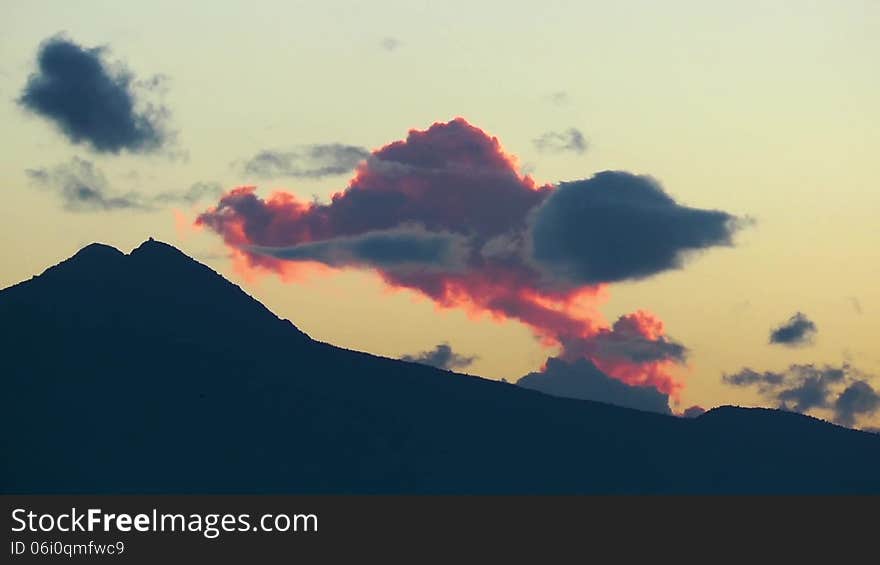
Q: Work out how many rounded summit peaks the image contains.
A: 2